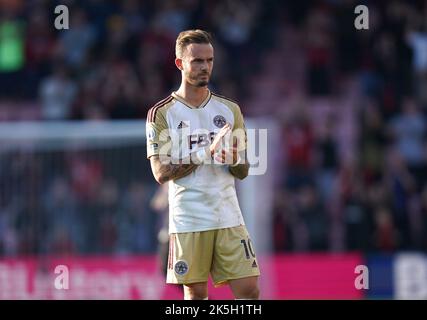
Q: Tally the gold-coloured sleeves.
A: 2